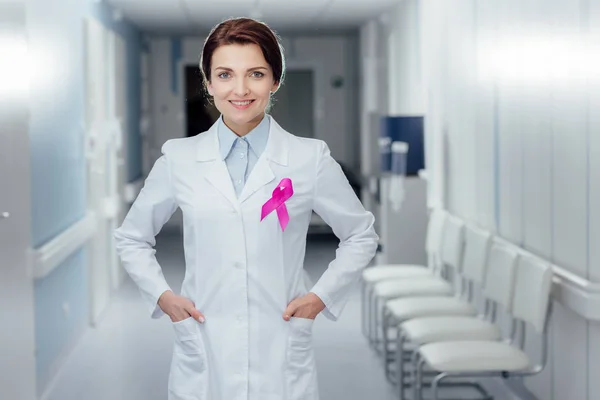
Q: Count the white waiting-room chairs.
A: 5